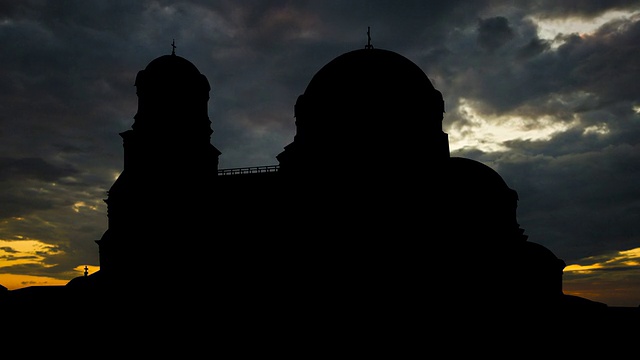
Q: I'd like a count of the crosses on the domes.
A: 2